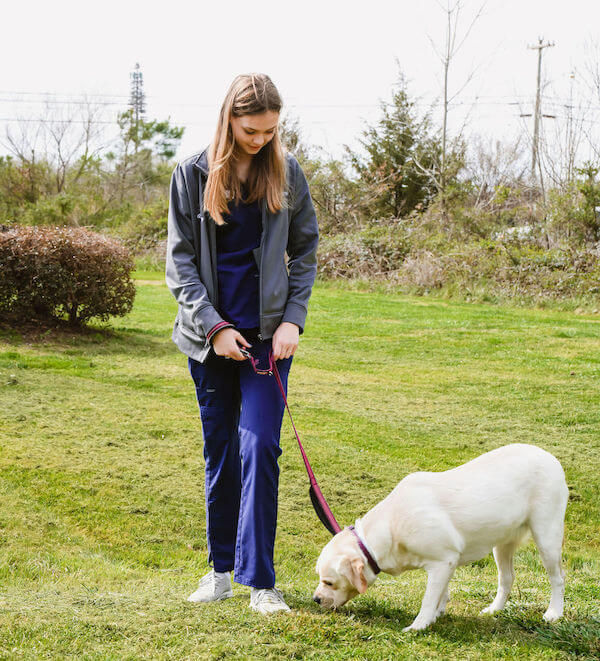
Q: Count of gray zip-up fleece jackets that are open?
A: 1